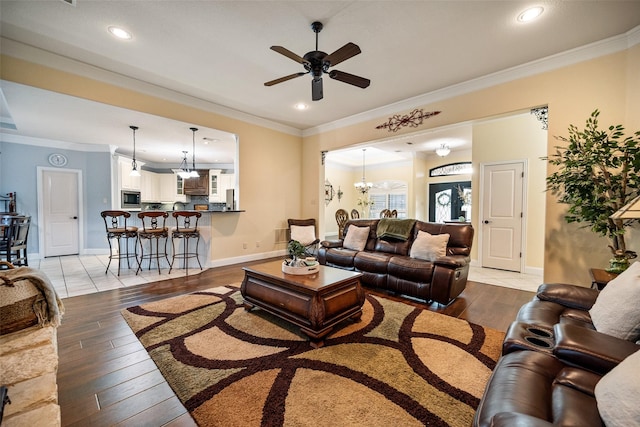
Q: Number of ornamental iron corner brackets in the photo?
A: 2